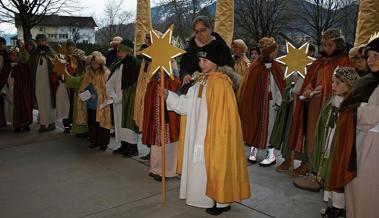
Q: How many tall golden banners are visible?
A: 3